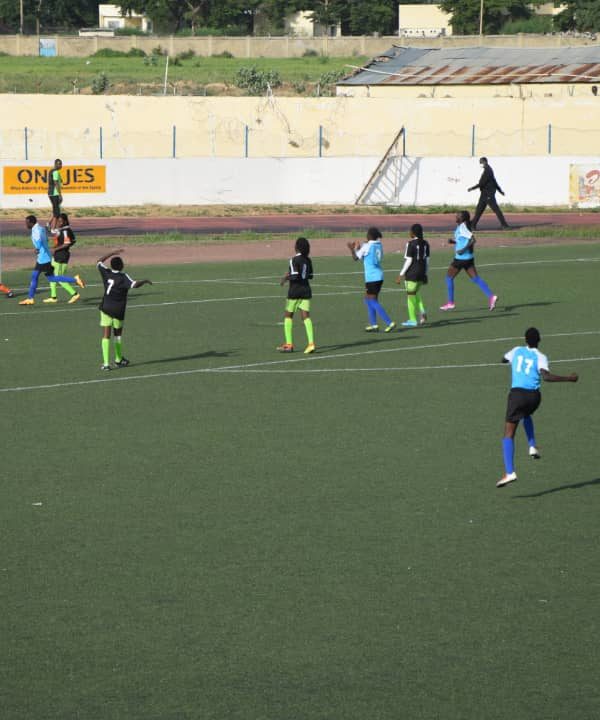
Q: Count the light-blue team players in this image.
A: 4